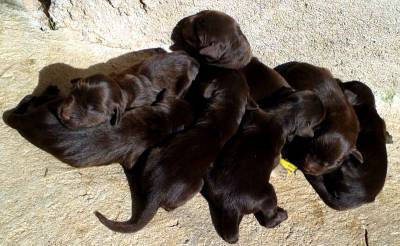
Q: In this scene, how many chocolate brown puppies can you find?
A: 7